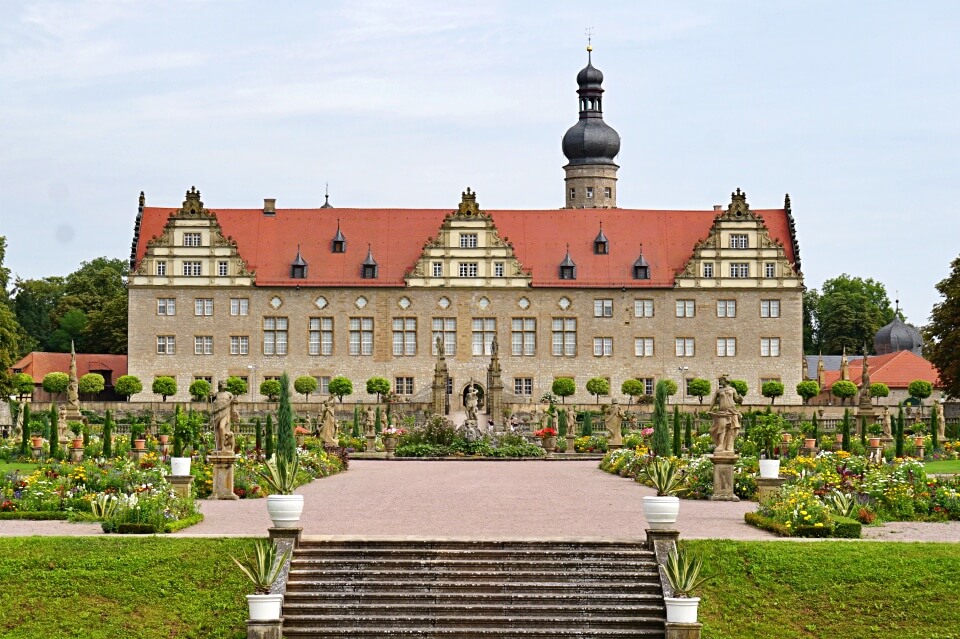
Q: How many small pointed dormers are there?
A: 6